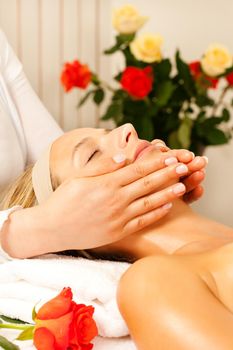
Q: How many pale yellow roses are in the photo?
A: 3